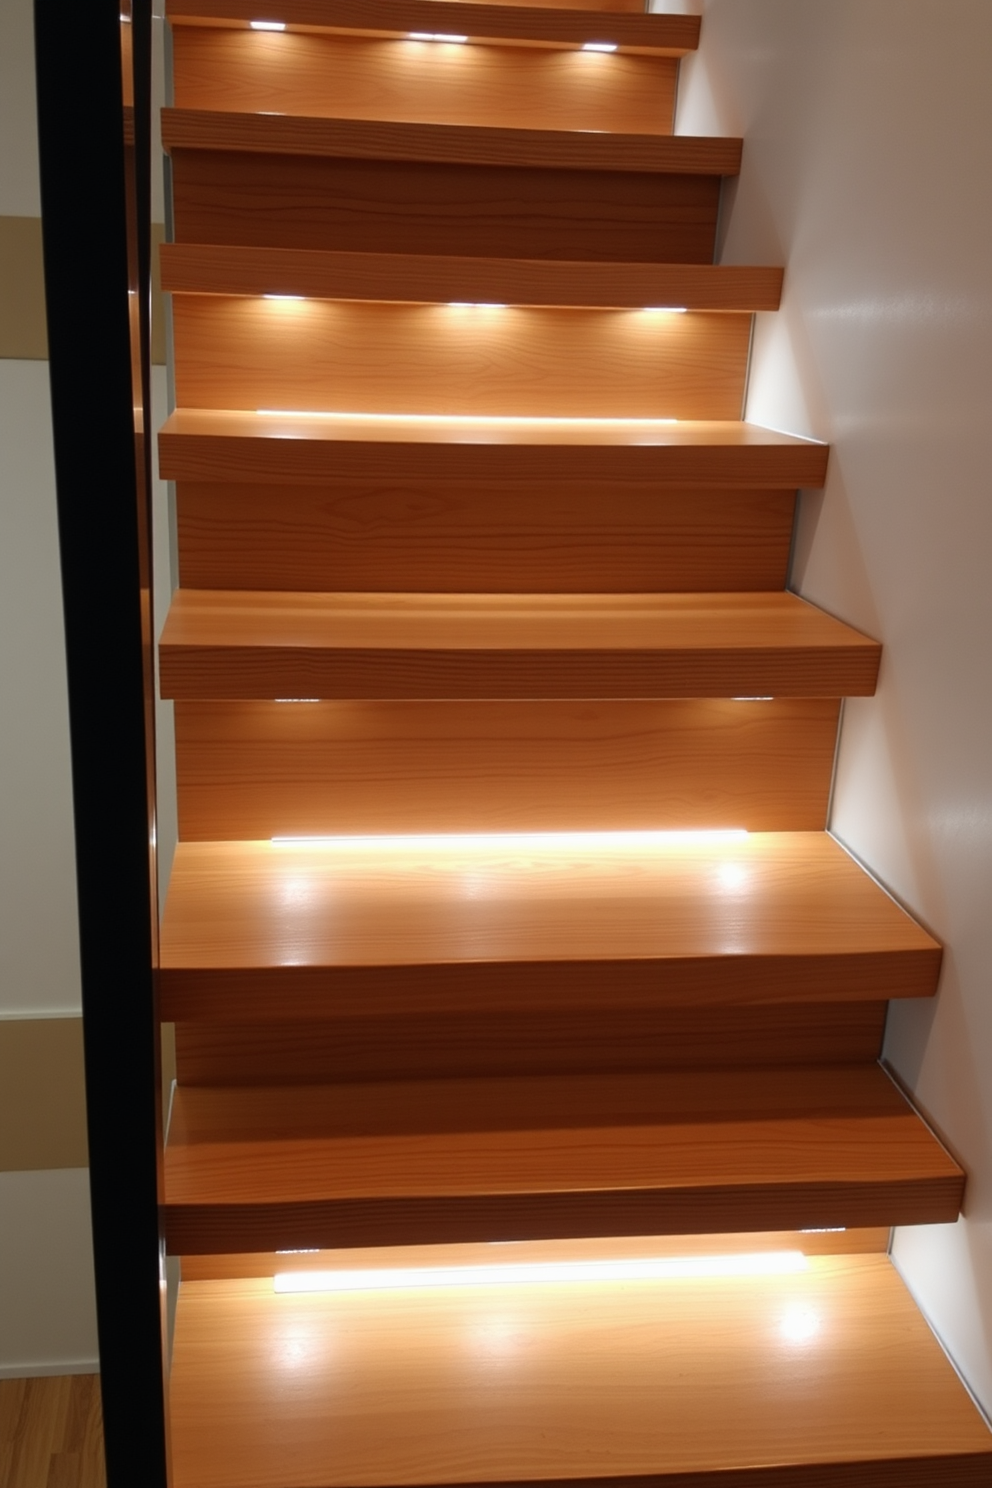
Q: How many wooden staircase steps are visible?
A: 8